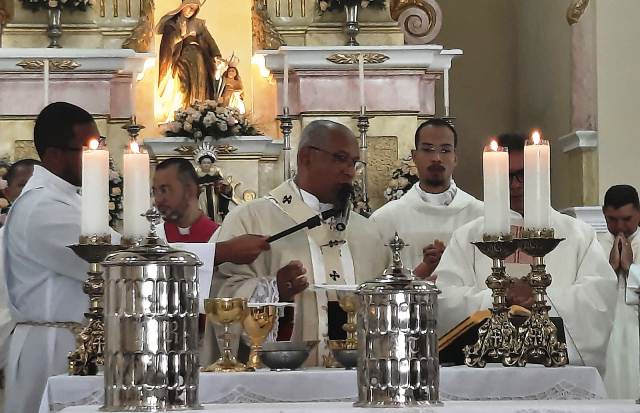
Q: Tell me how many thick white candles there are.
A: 4